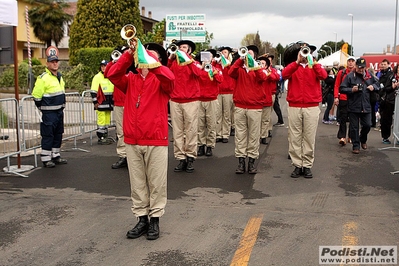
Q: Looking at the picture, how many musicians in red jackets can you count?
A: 9